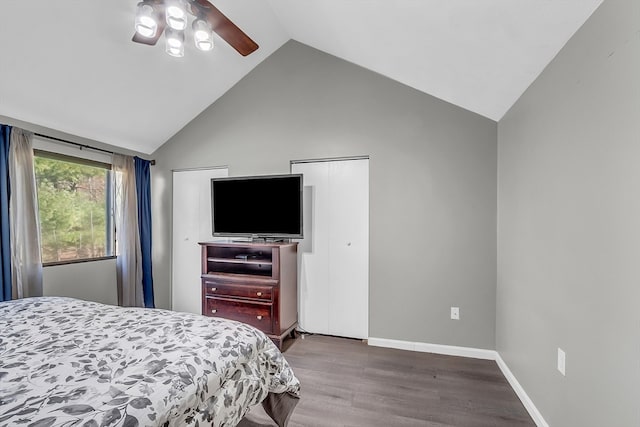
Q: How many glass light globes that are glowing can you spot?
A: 4